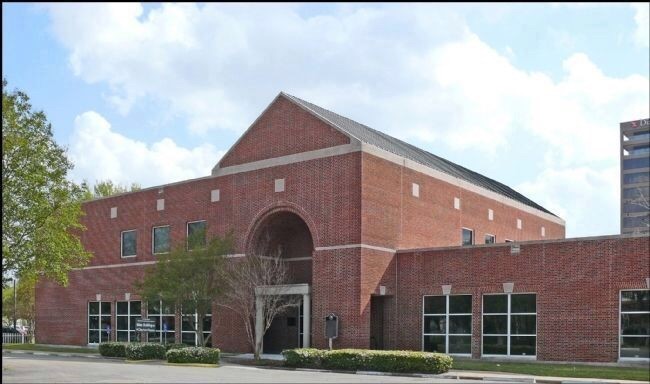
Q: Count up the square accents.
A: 9